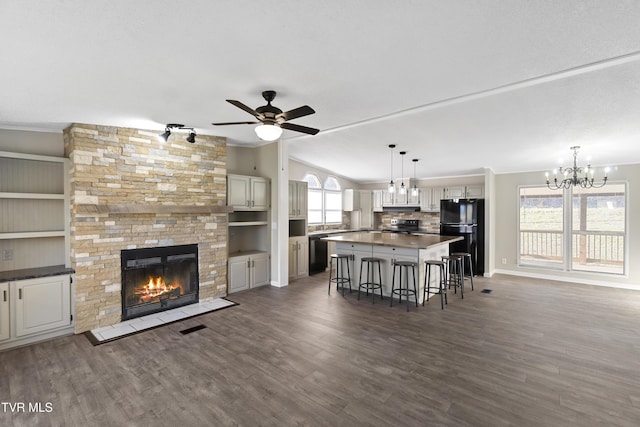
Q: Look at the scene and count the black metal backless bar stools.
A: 6